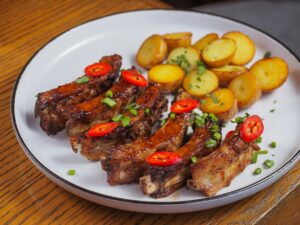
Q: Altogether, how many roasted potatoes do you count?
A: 12